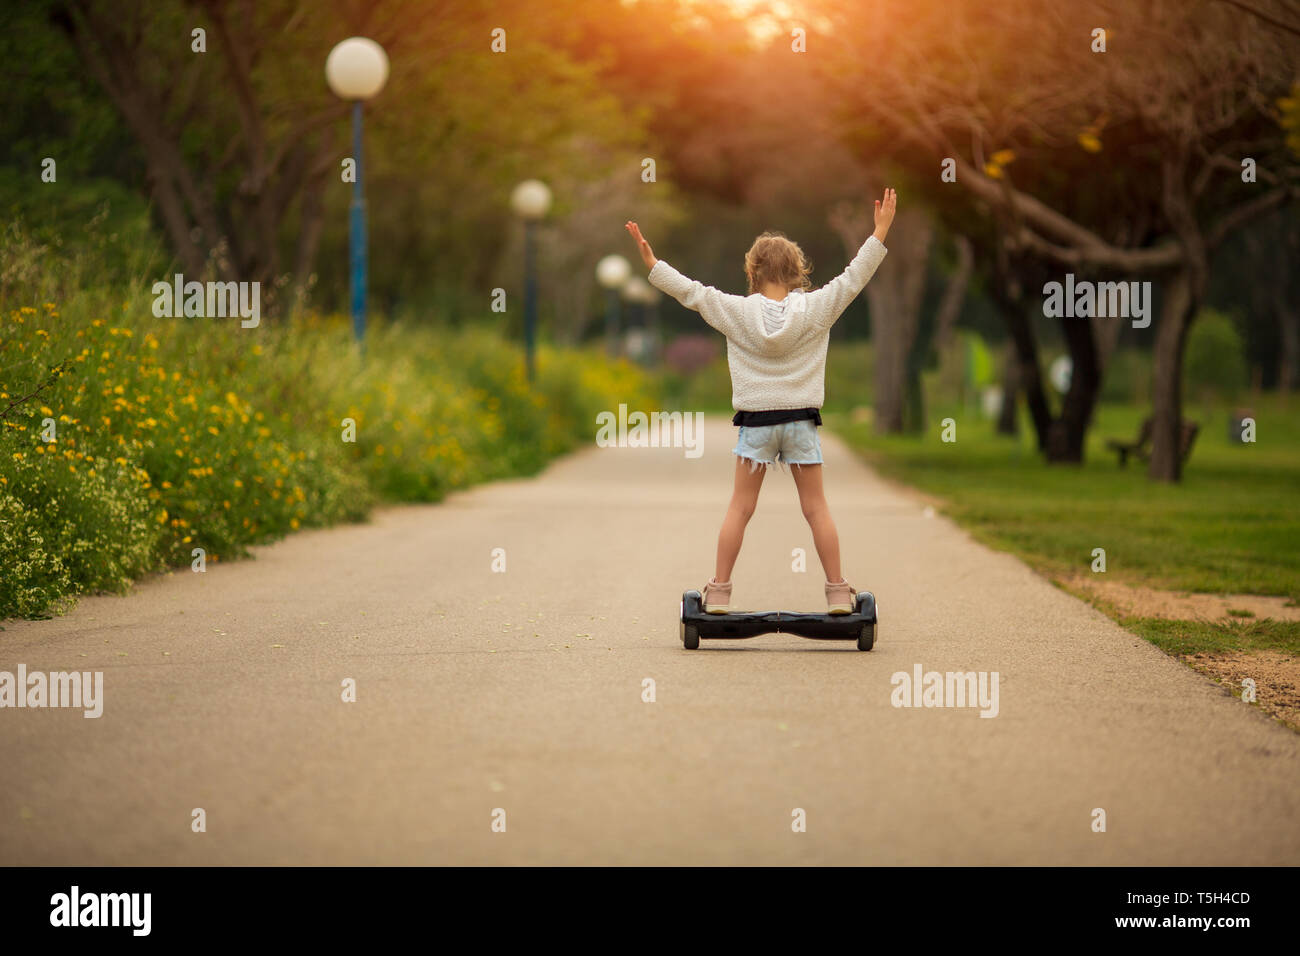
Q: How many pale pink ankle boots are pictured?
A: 2